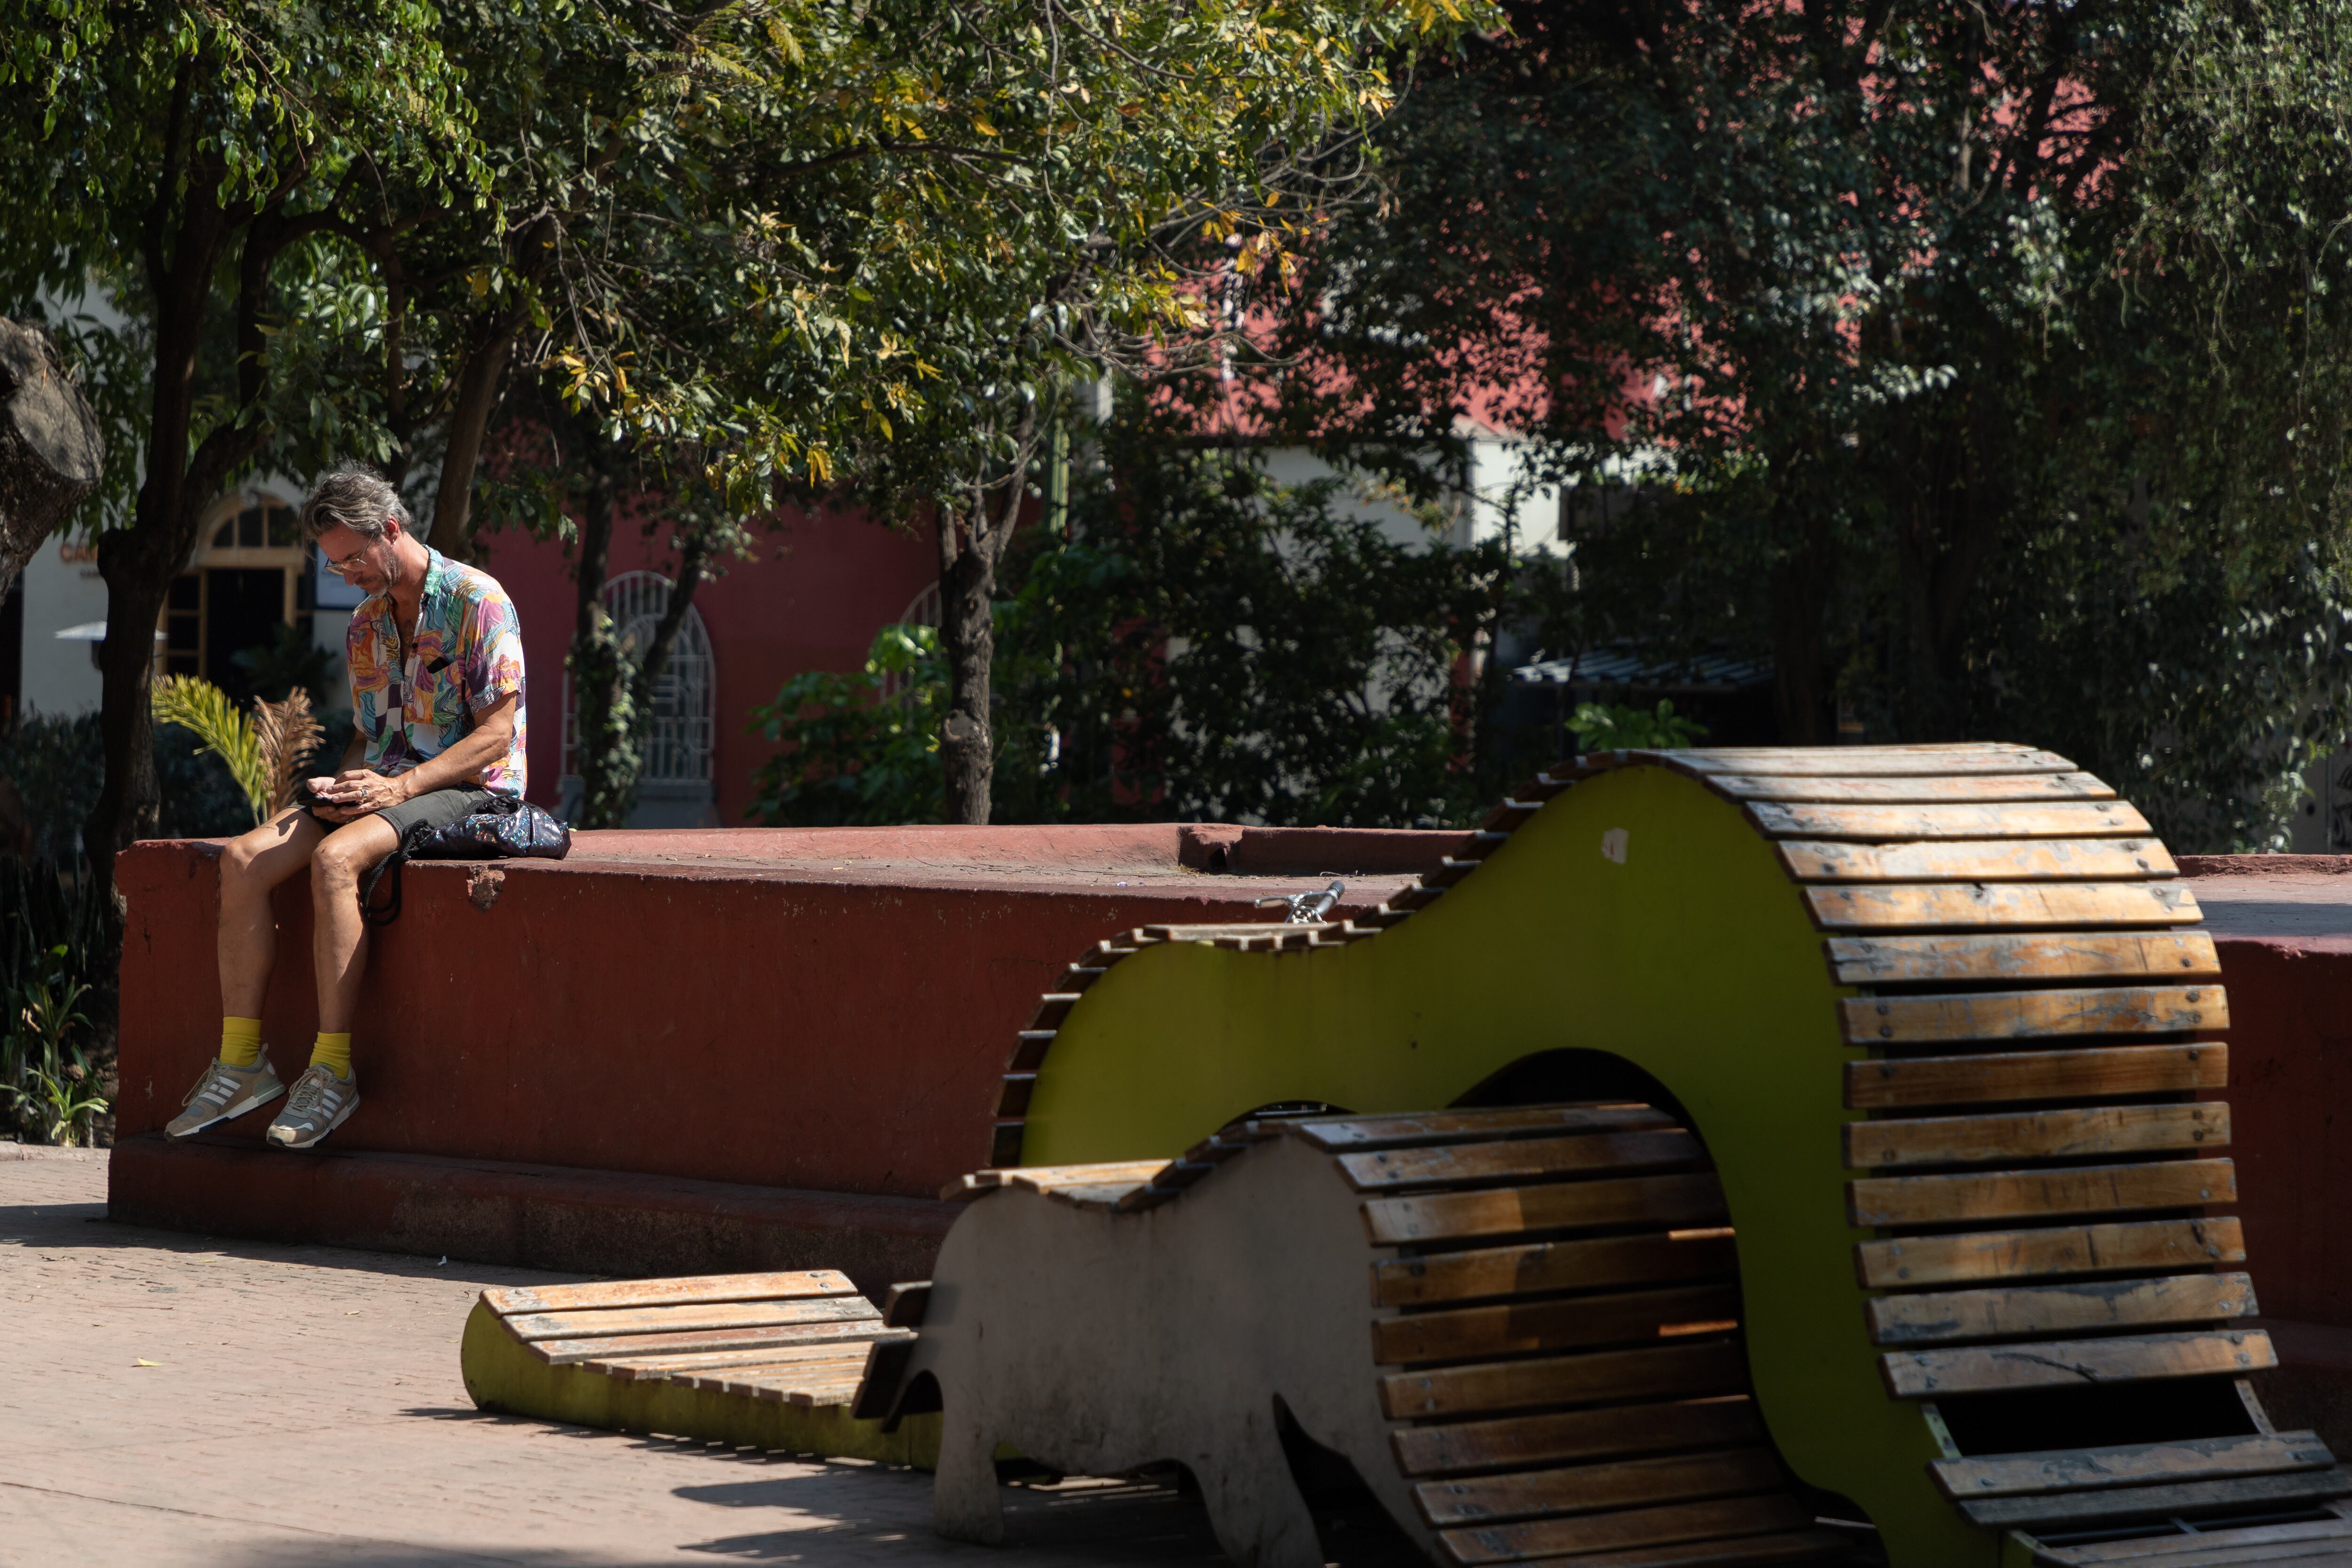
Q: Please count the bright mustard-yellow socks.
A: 2